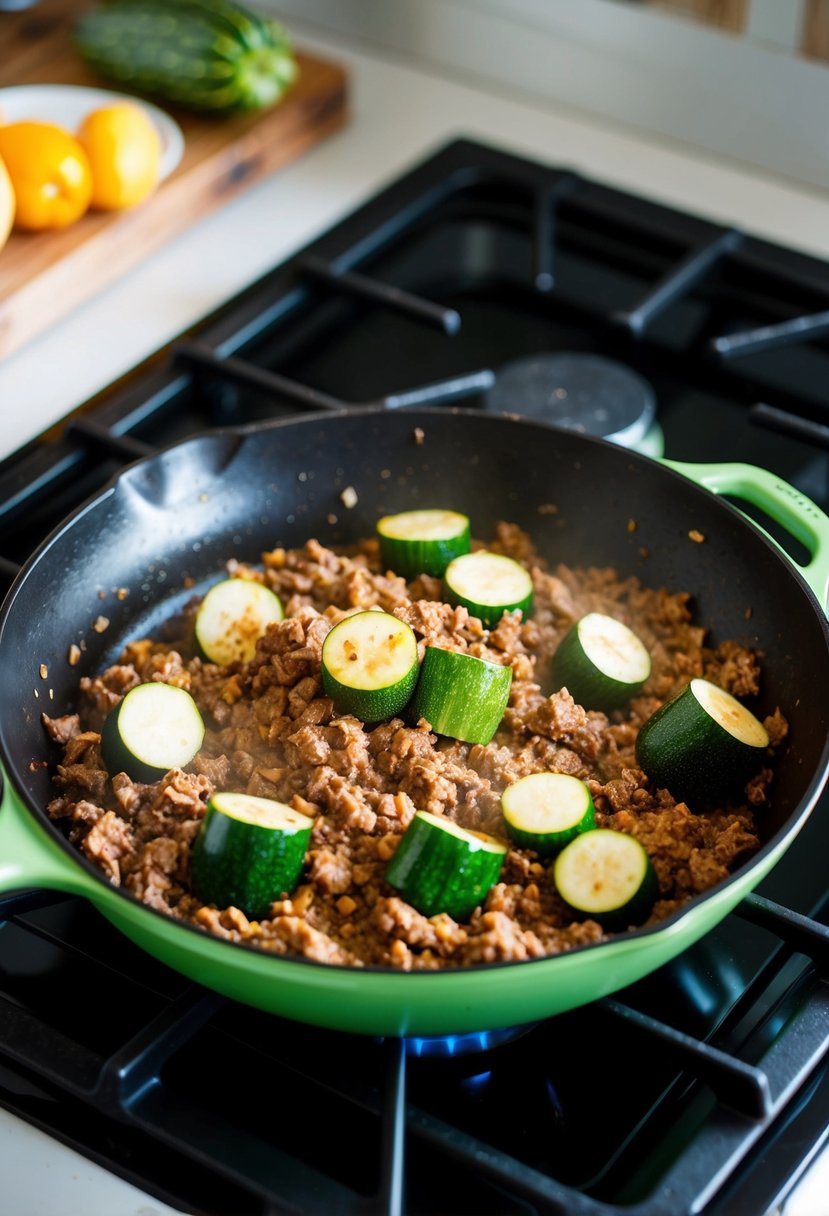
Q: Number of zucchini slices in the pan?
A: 12